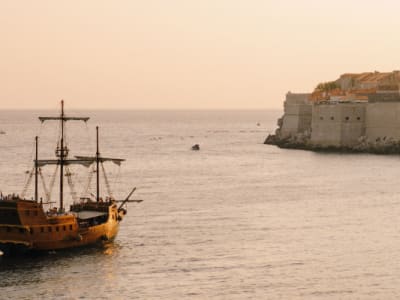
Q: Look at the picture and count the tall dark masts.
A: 3